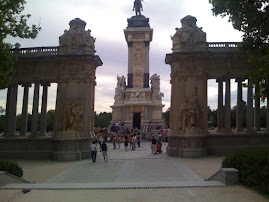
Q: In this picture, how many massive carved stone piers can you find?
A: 2